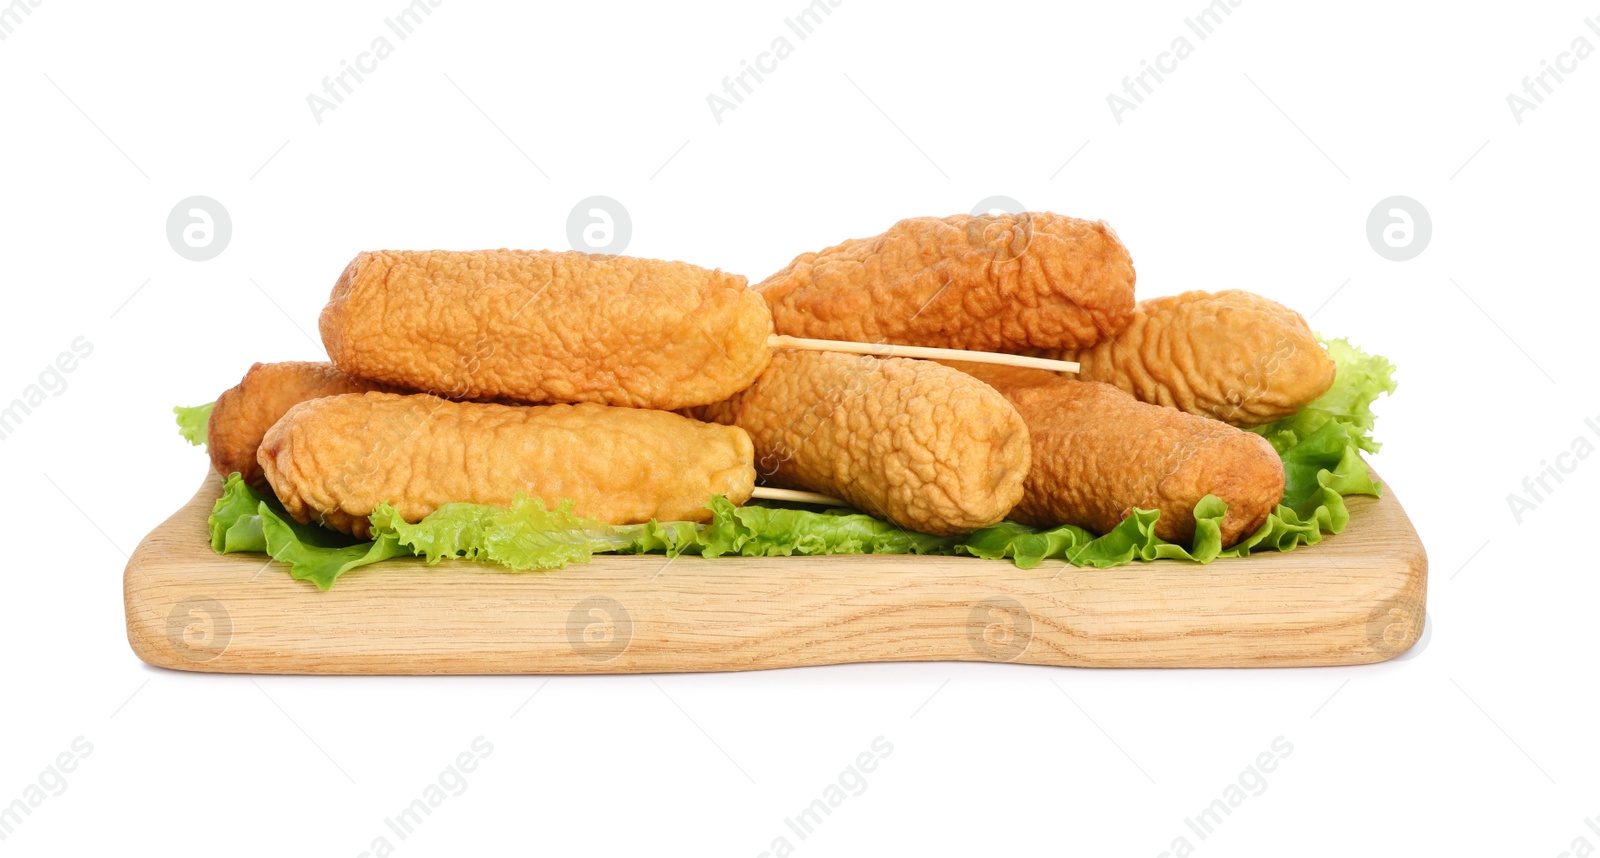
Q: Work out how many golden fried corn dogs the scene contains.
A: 7